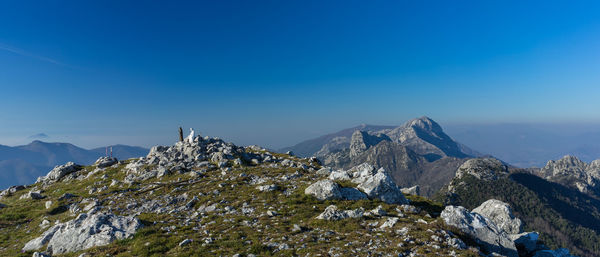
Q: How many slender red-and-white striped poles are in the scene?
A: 2